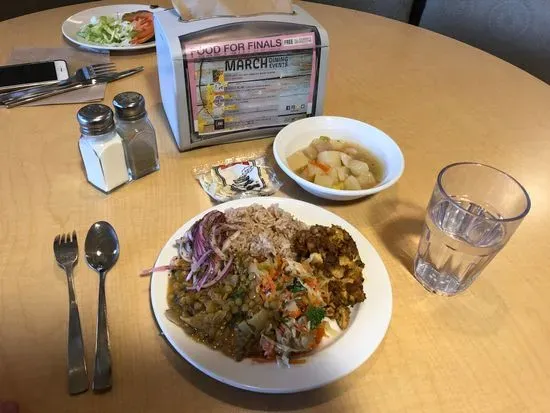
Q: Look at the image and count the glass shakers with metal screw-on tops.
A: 2